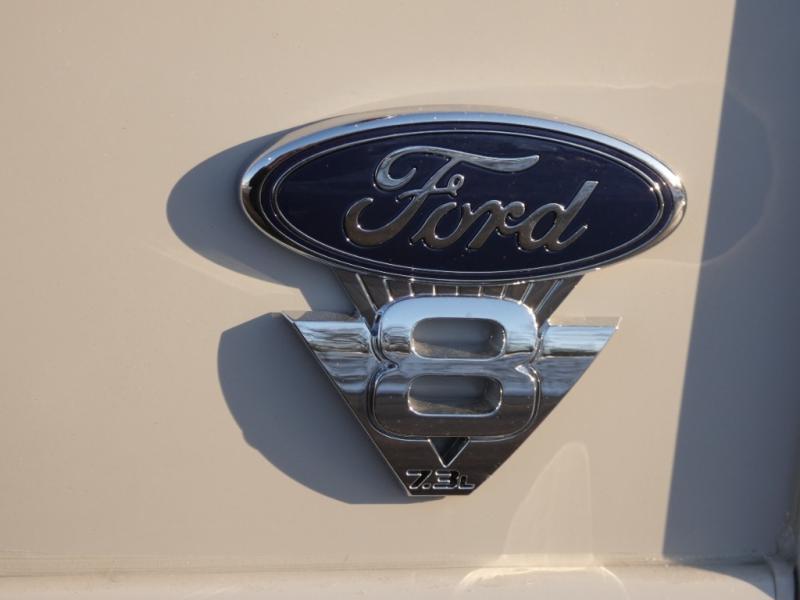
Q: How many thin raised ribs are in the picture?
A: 9